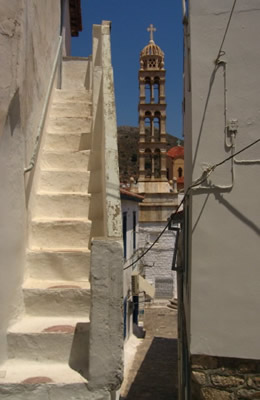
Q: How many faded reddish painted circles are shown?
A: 3